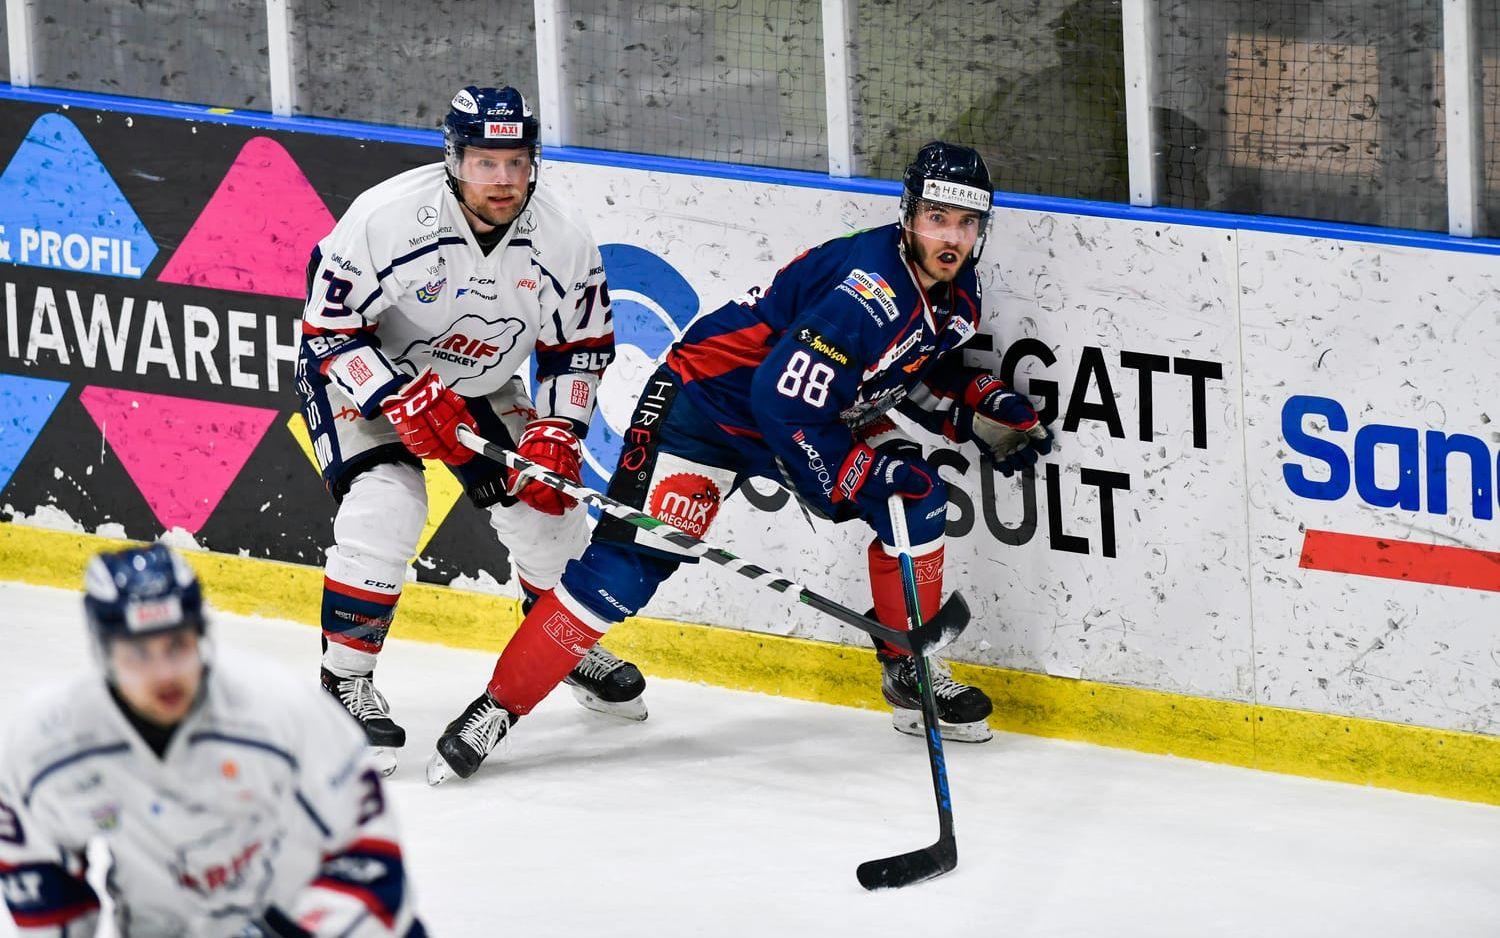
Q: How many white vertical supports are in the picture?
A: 6